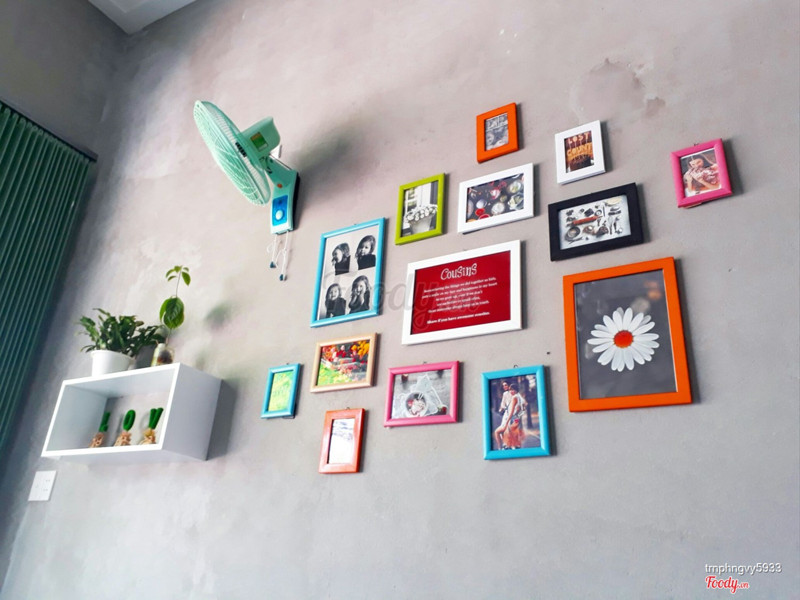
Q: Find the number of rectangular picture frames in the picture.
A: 14